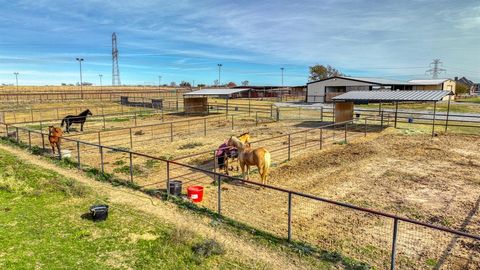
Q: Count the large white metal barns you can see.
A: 1